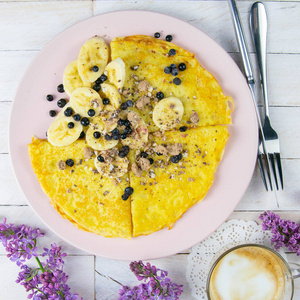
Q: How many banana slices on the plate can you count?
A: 12